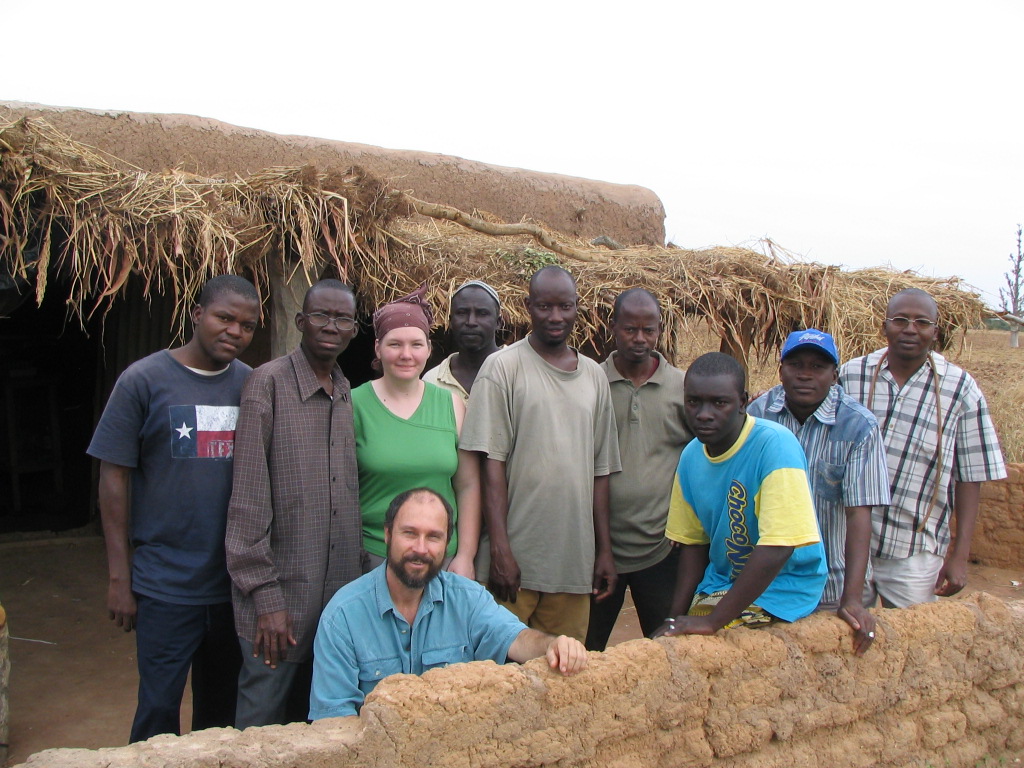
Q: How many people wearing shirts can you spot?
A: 10